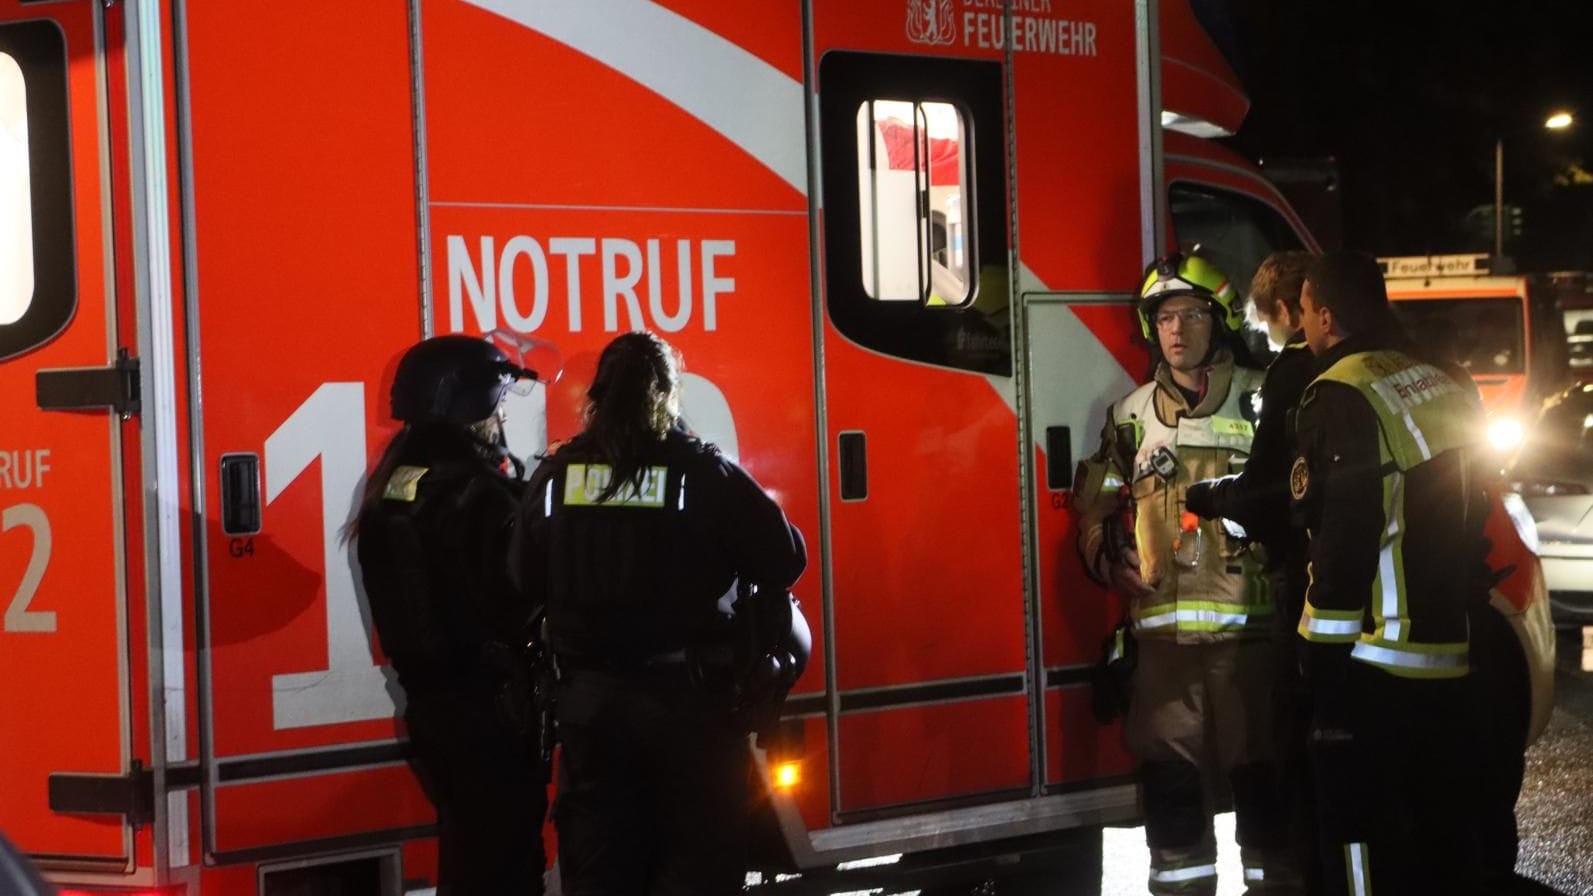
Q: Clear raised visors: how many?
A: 1